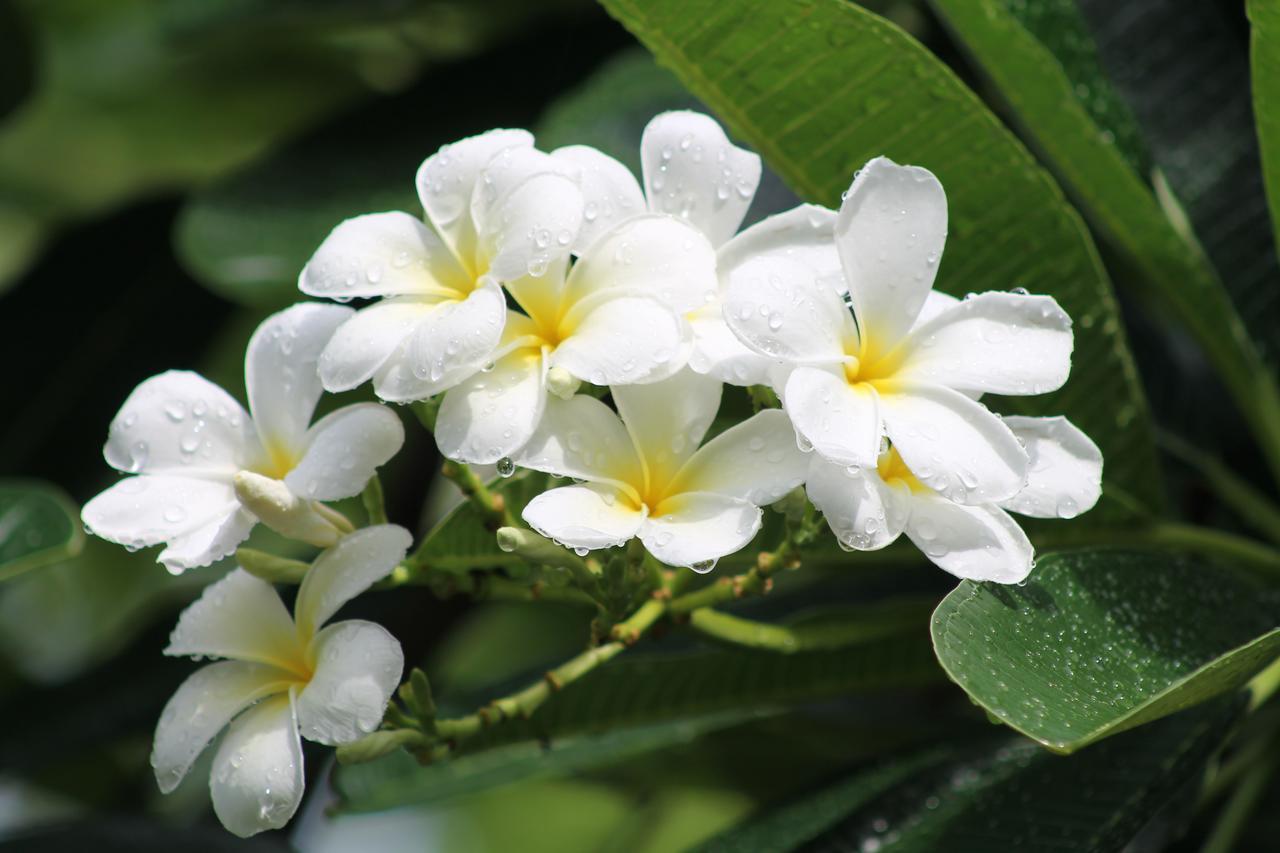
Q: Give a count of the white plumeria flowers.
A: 8